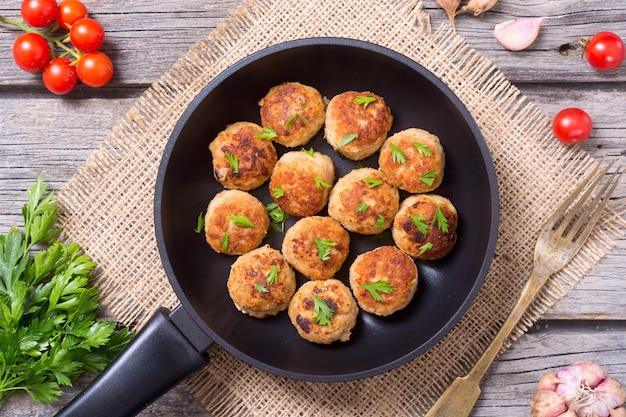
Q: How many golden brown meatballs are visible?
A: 12